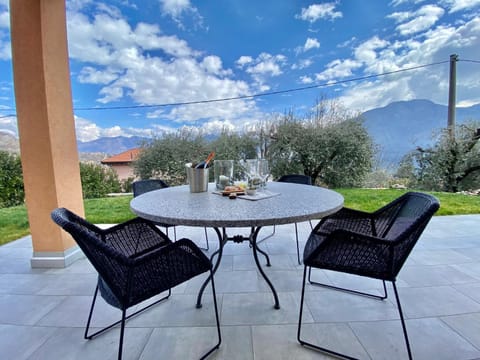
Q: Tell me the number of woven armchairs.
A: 4